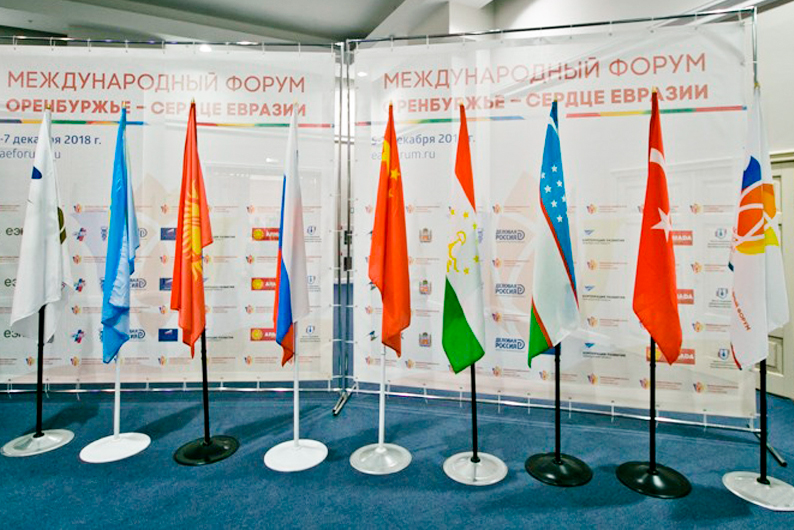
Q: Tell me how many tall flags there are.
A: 9